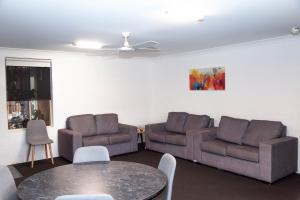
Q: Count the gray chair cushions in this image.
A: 12